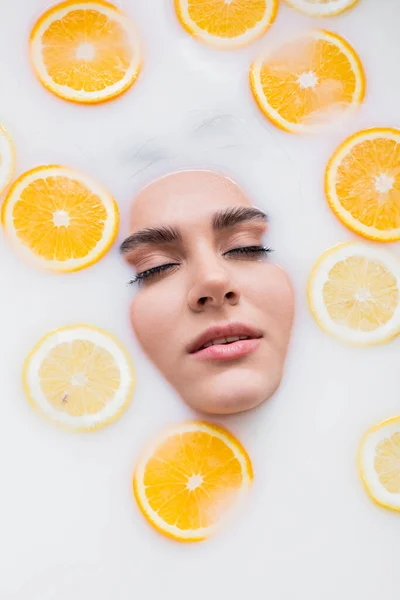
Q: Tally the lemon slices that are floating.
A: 5